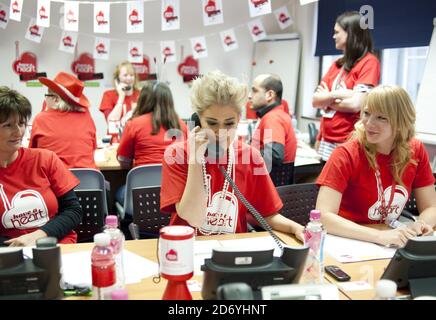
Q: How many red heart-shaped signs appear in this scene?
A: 4